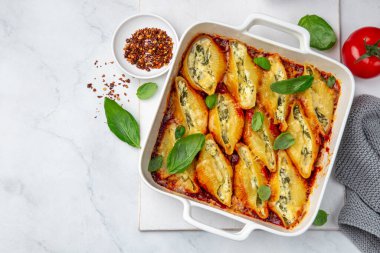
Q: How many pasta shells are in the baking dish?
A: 12